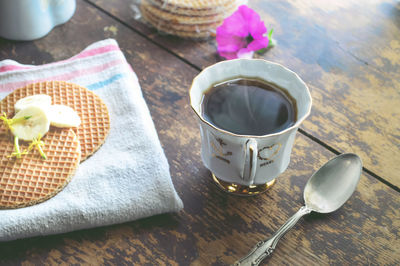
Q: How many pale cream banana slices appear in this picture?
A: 3